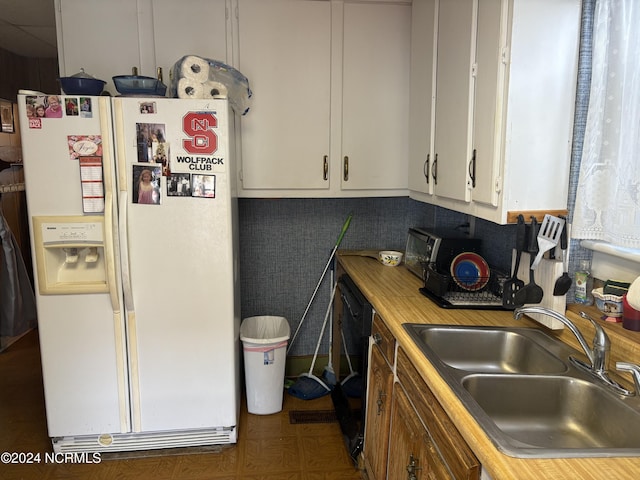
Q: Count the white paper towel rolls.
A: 3